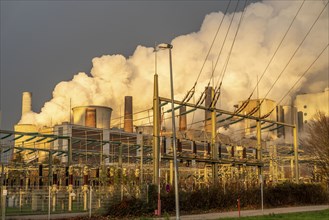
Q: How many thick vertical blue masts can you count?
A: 0